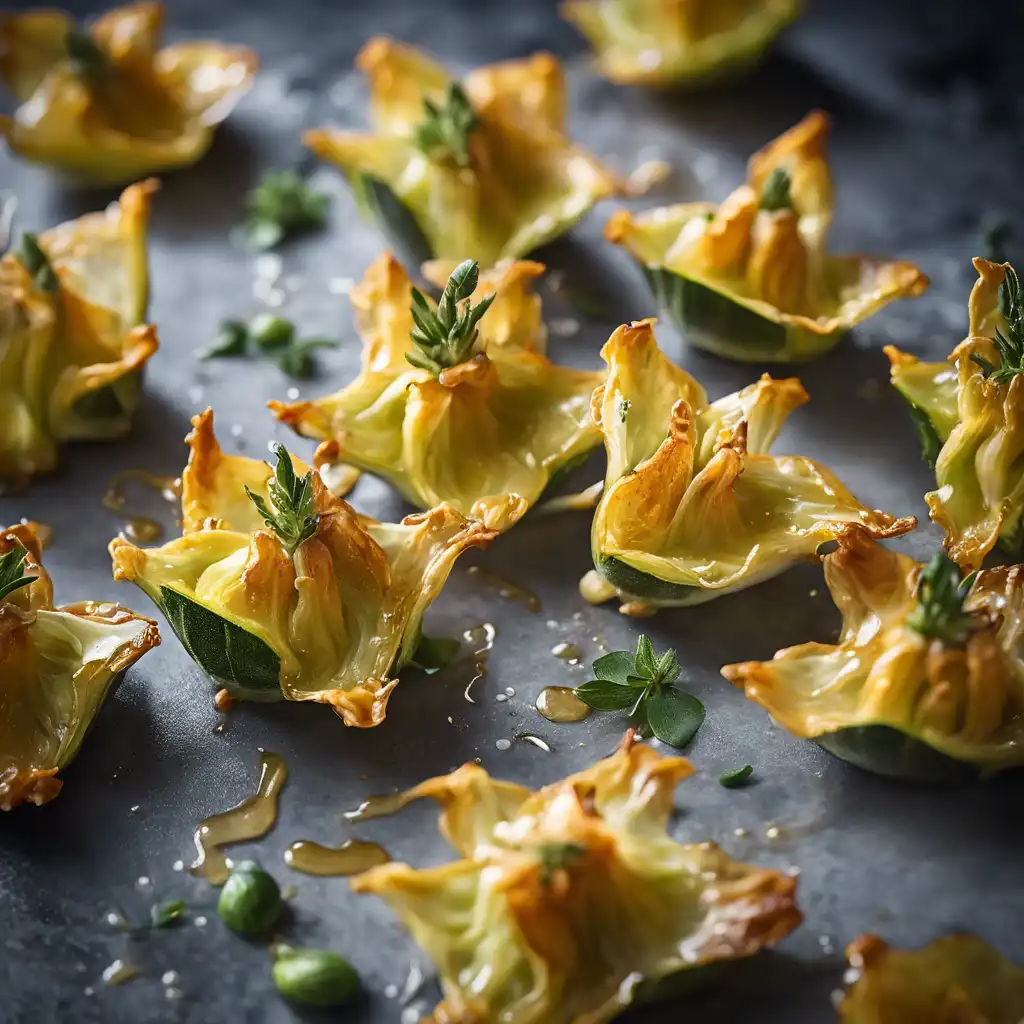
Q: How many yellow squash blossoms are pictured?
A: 13